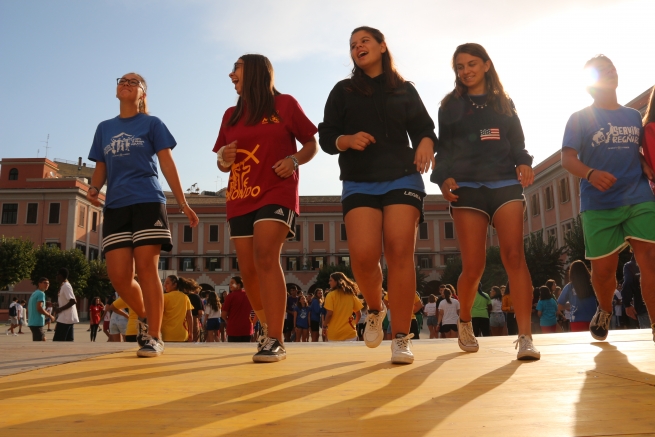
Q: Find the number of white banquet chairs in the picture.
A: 0